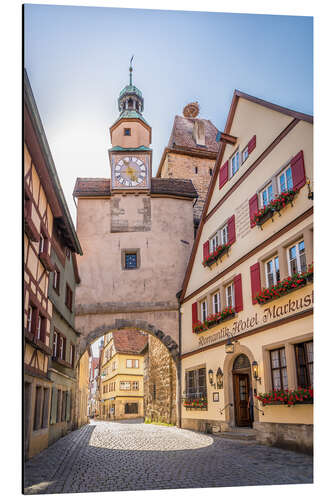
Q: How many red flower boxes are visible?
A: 6